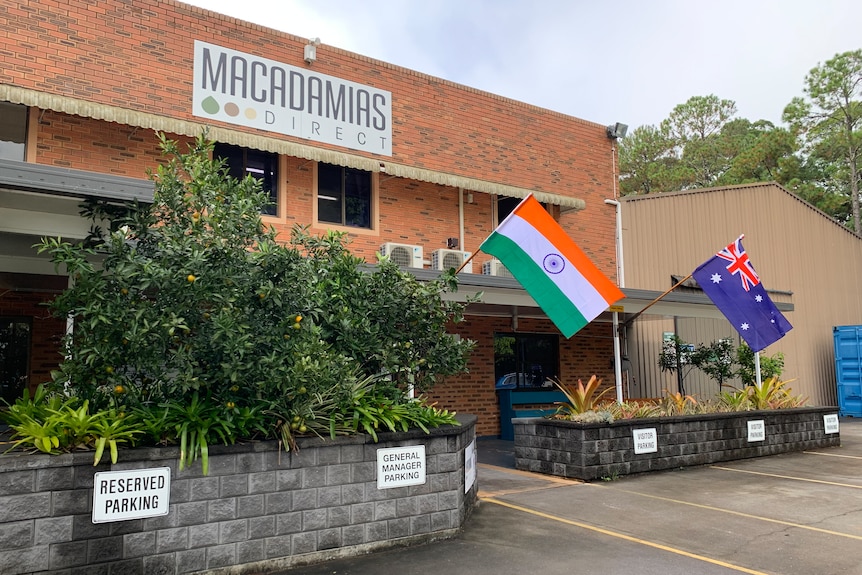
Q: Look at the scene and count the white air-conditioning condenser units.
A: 3